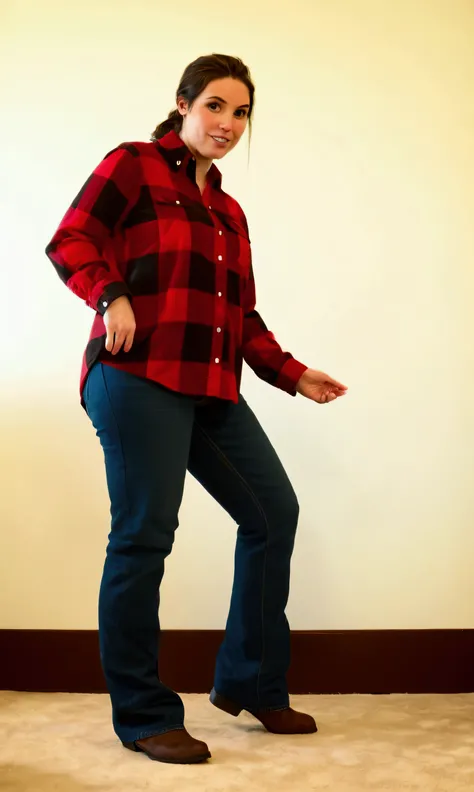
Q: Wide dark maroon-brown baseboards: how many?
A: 1